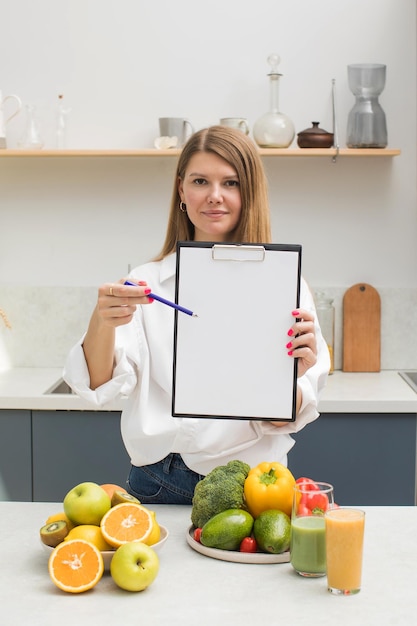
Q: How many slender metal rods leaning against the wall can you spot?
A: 1